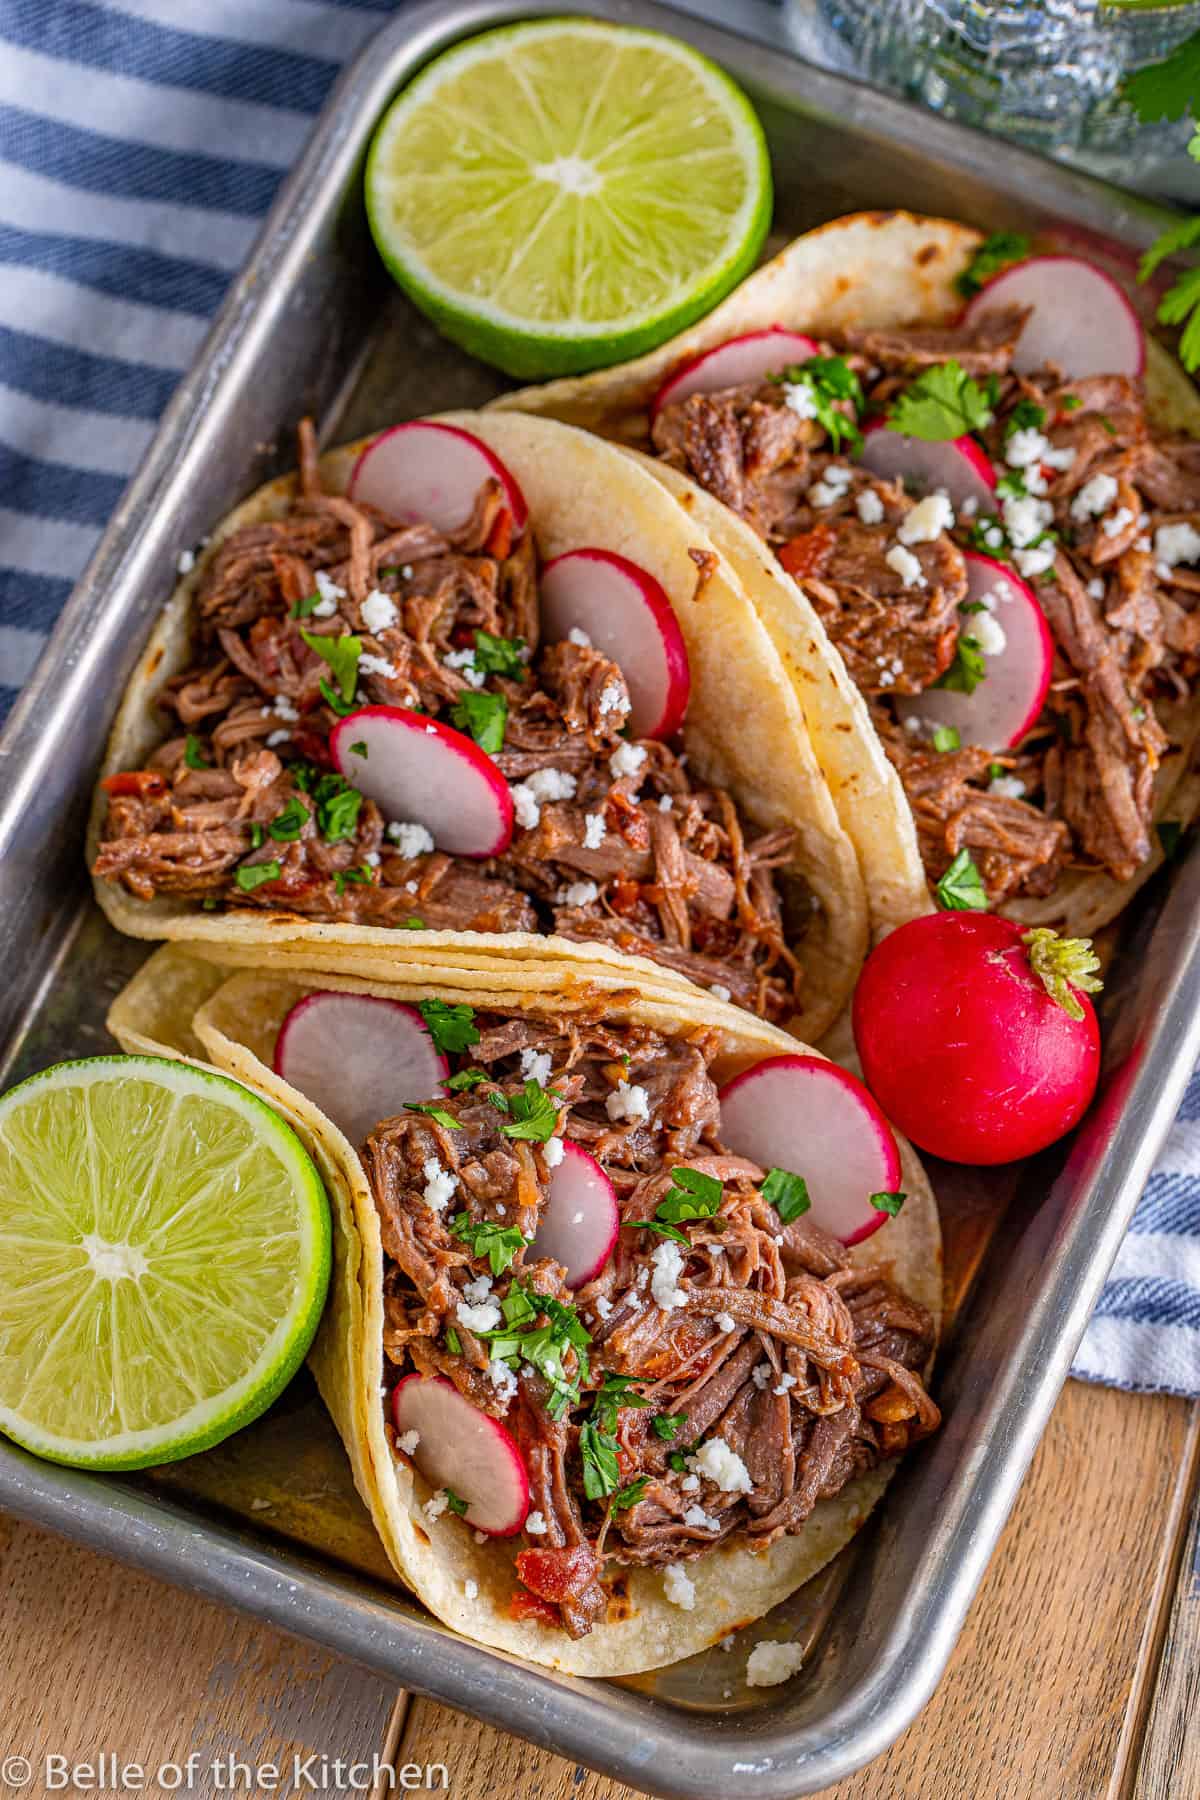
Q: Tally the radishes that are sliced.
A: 11